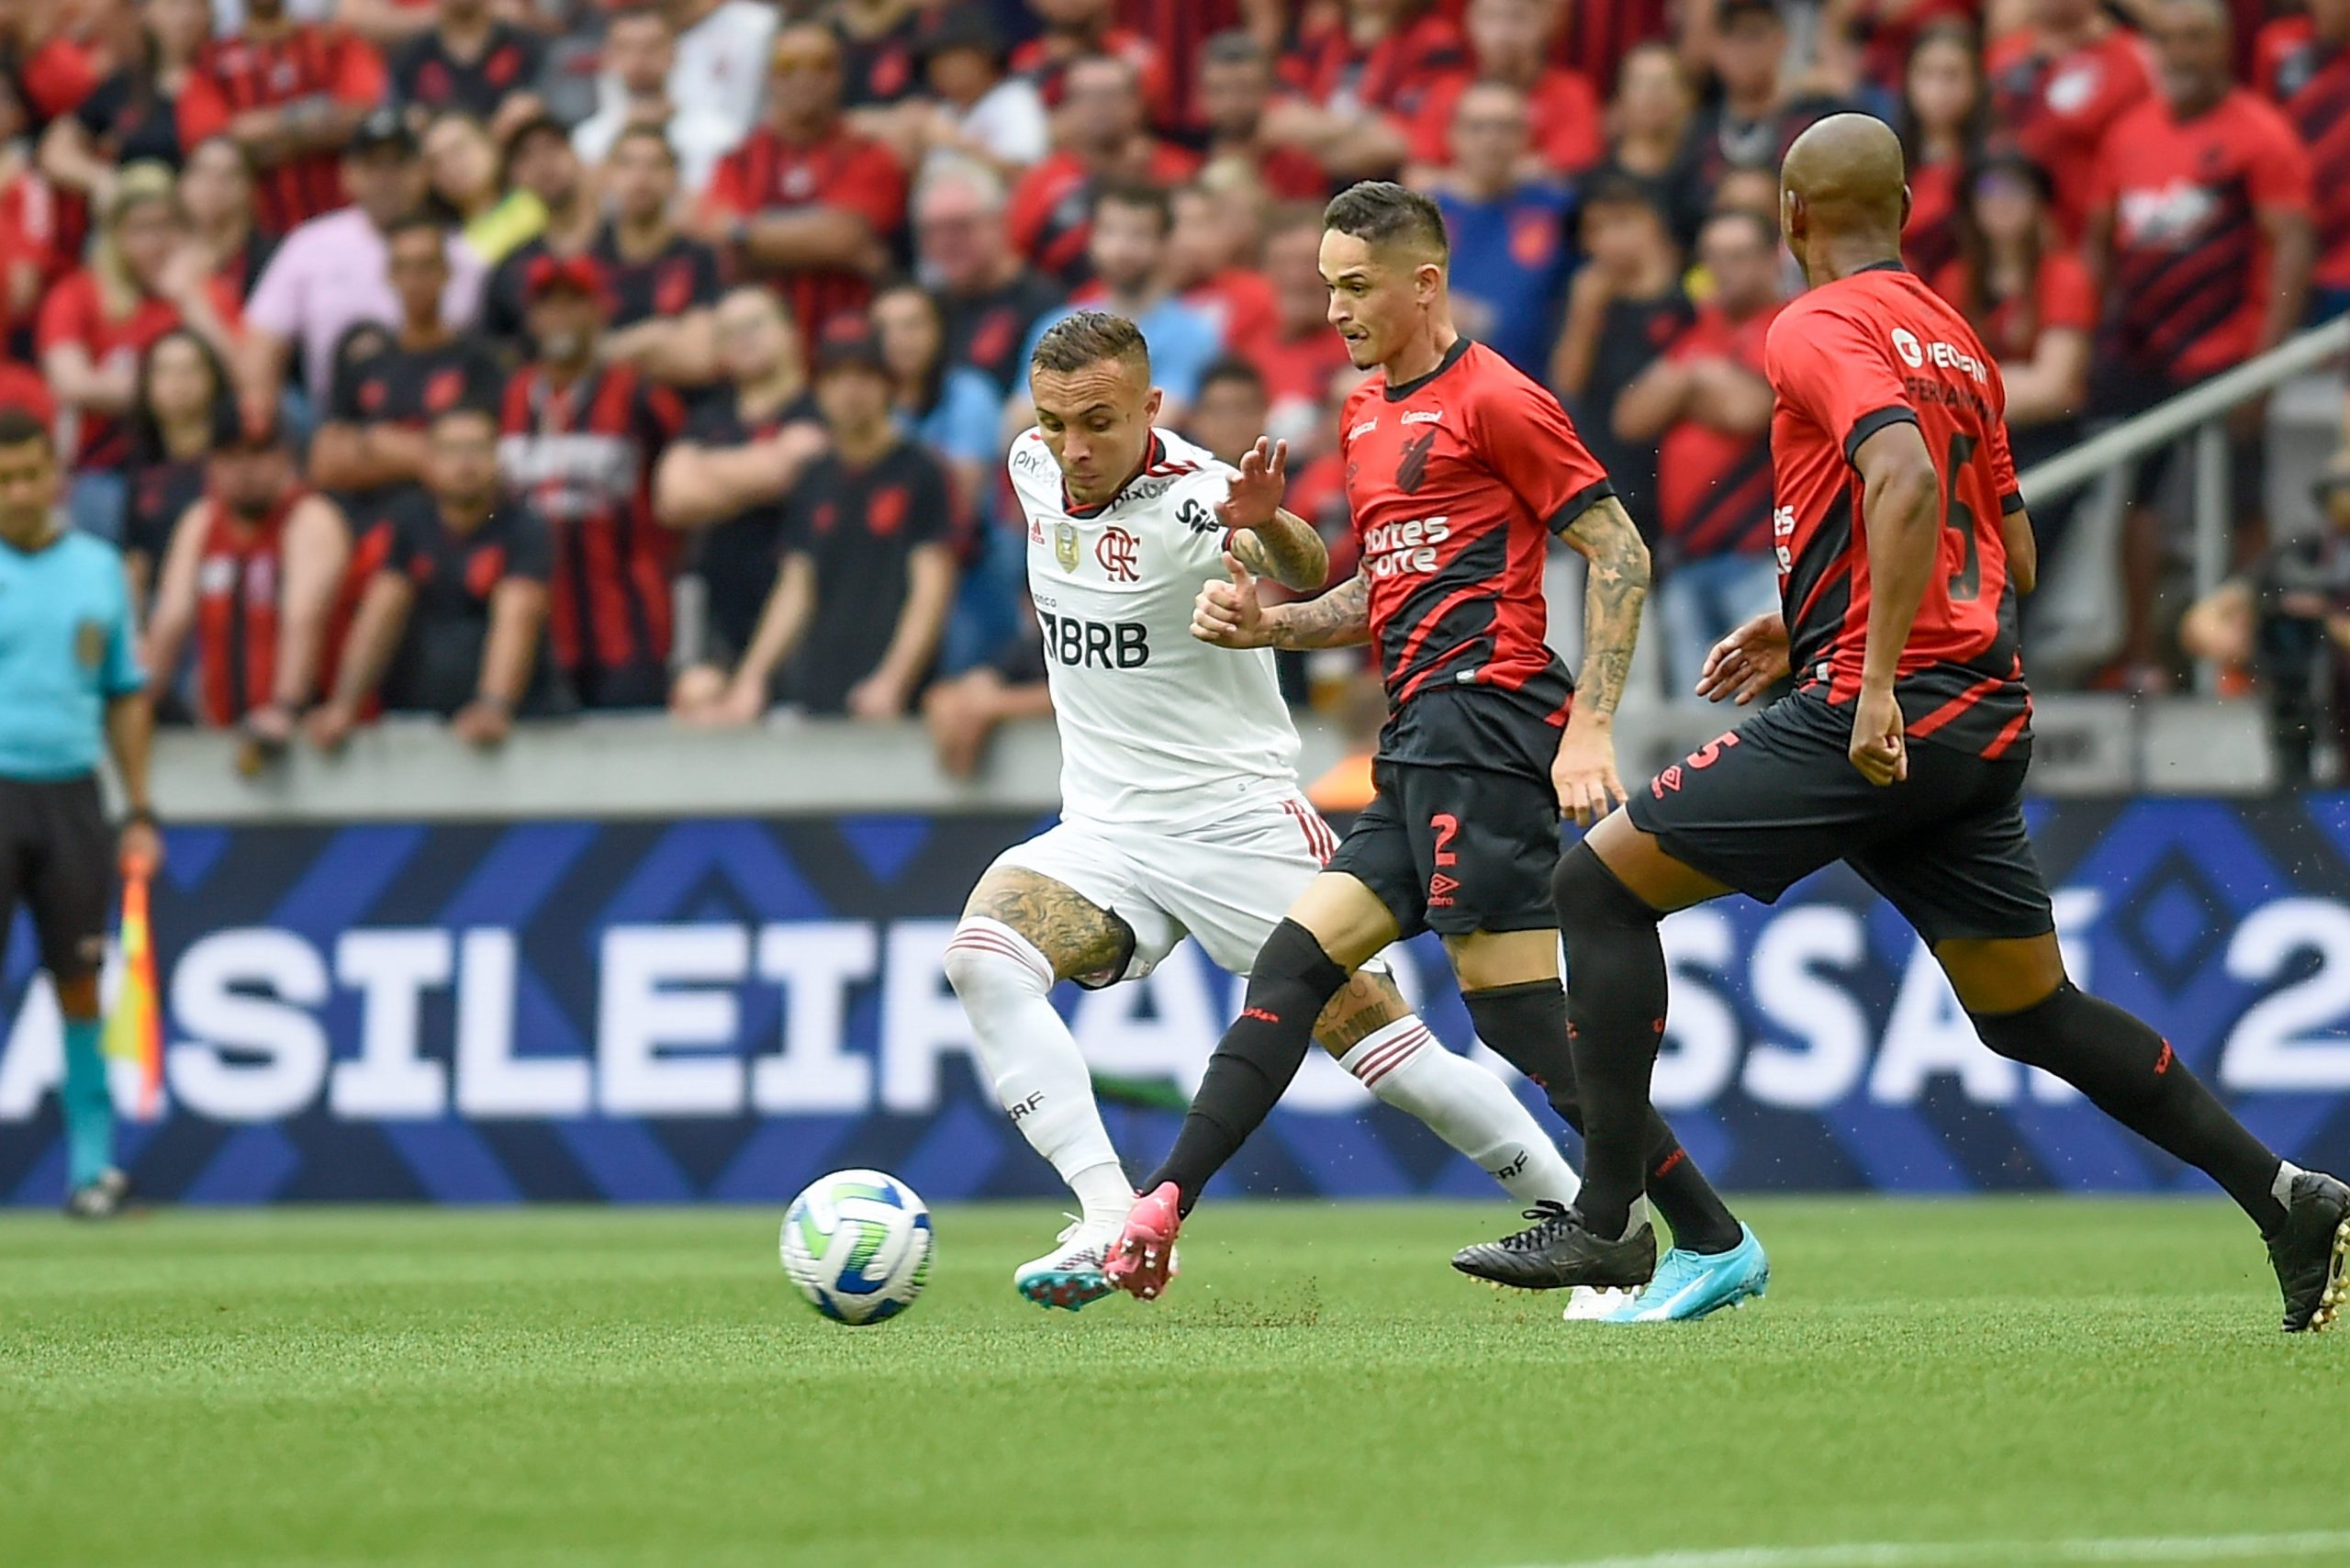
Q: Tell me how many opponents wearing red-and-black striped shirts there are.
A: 2